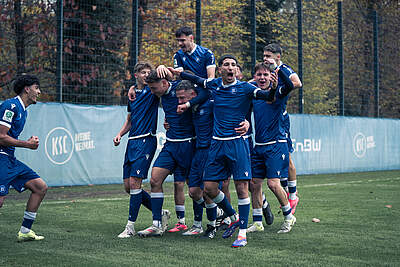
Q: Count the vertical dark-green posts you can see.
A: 7